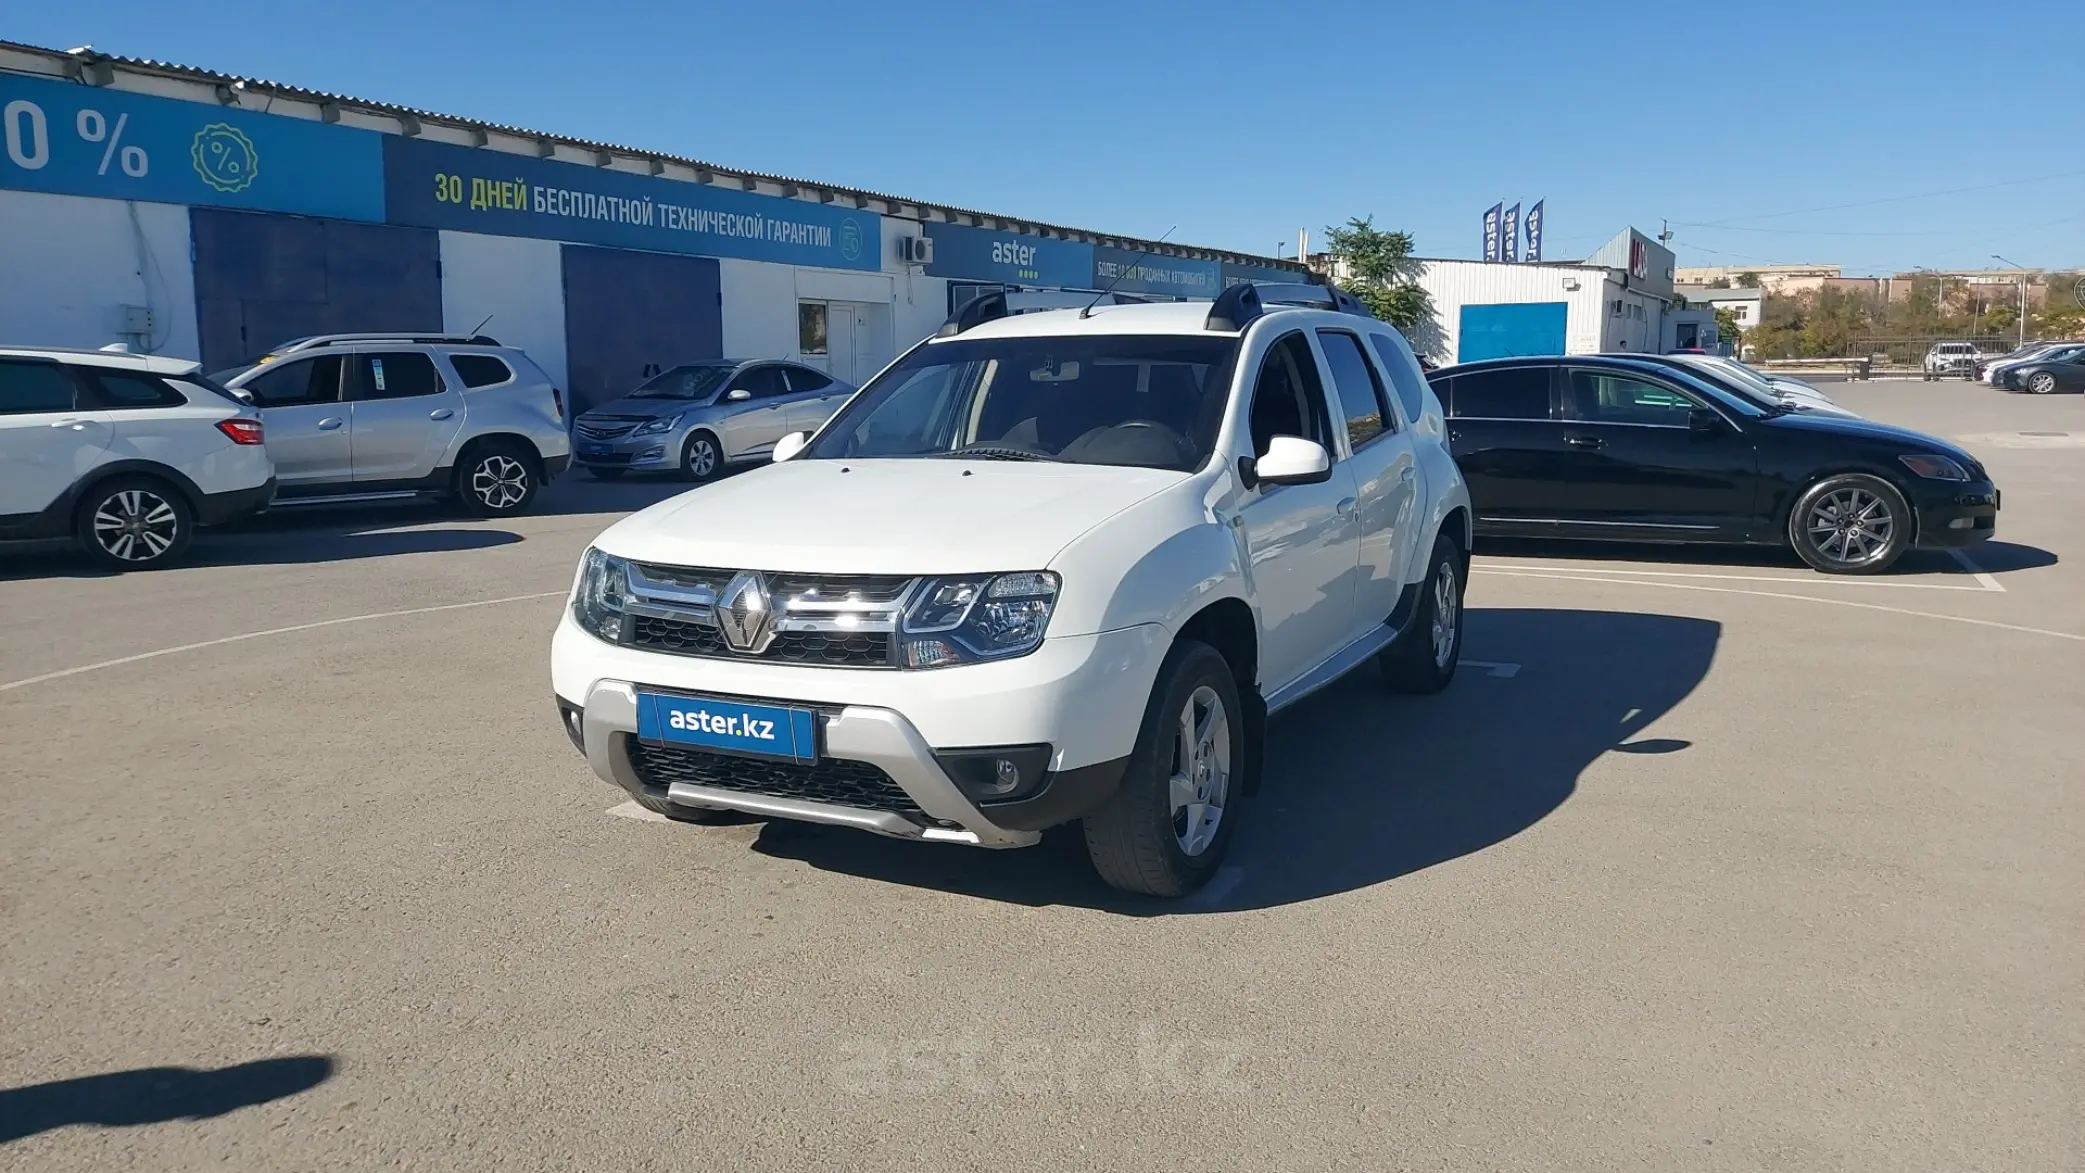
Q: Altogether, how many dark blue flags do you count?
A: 3